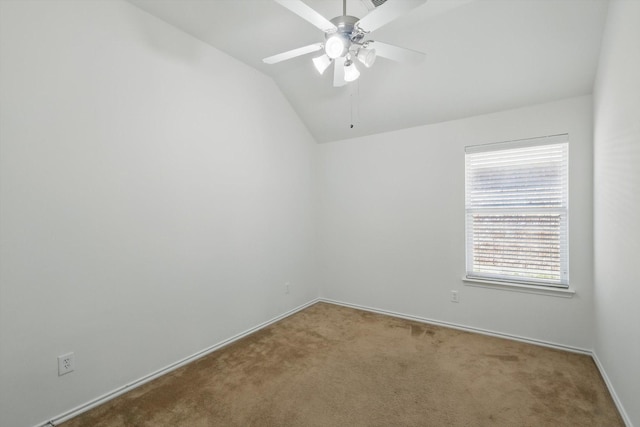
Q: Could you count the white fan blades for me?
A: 5